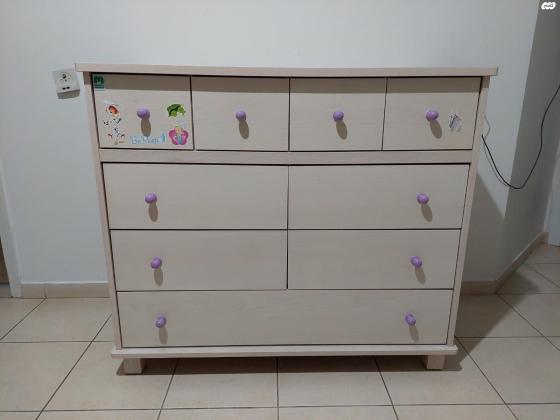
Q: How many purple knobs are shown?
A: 10